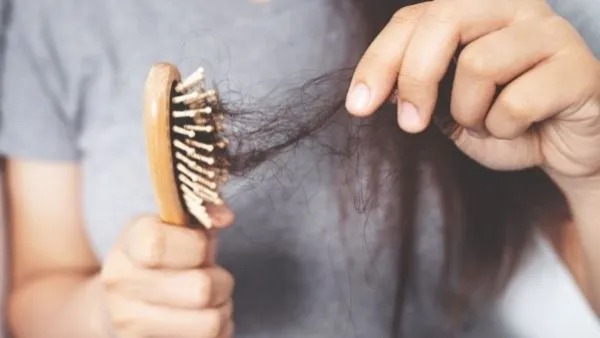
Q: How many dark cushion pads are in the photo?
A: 1